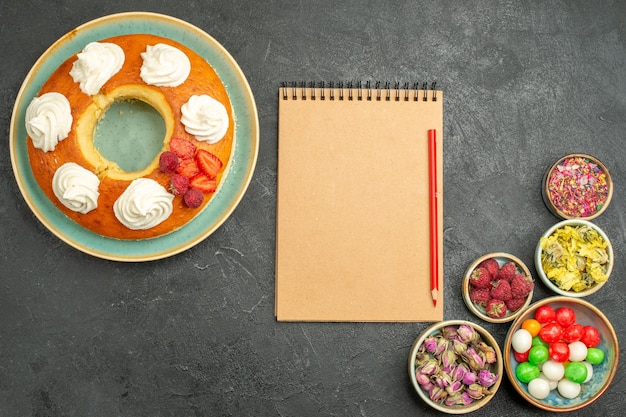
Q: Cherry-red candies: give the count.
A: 7